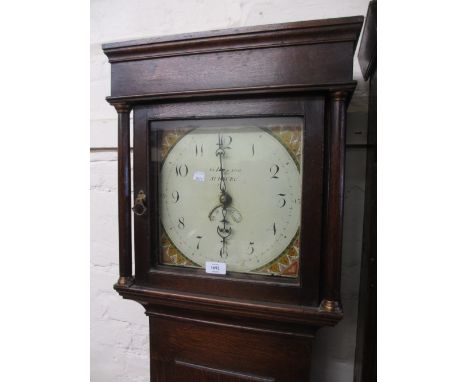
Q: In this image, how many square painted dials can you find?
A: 1